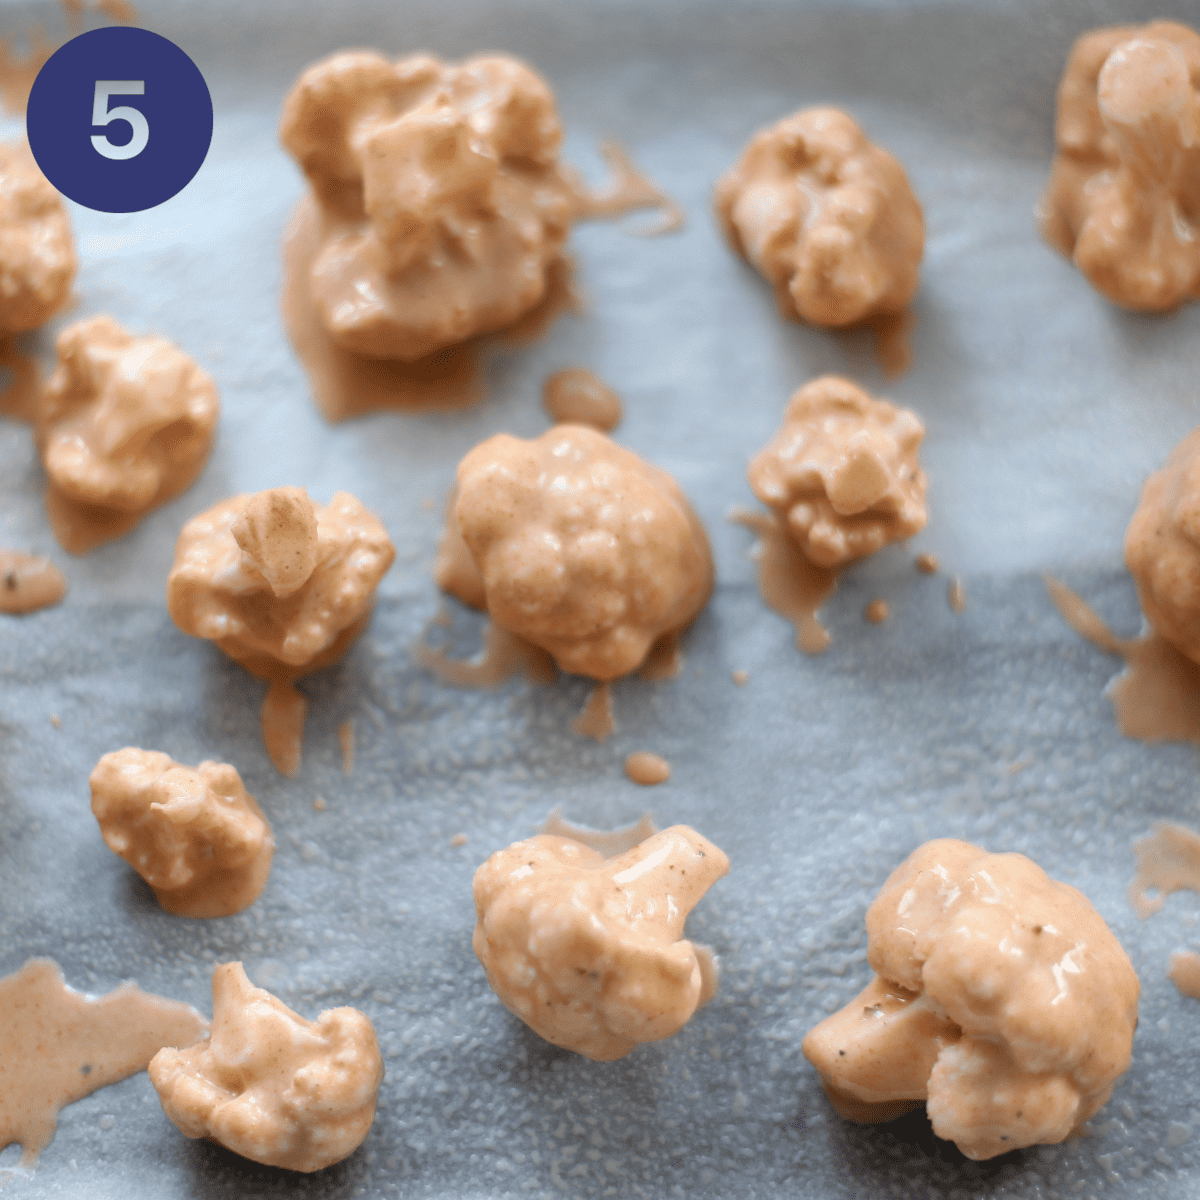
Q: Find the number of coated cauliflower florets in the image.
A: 13